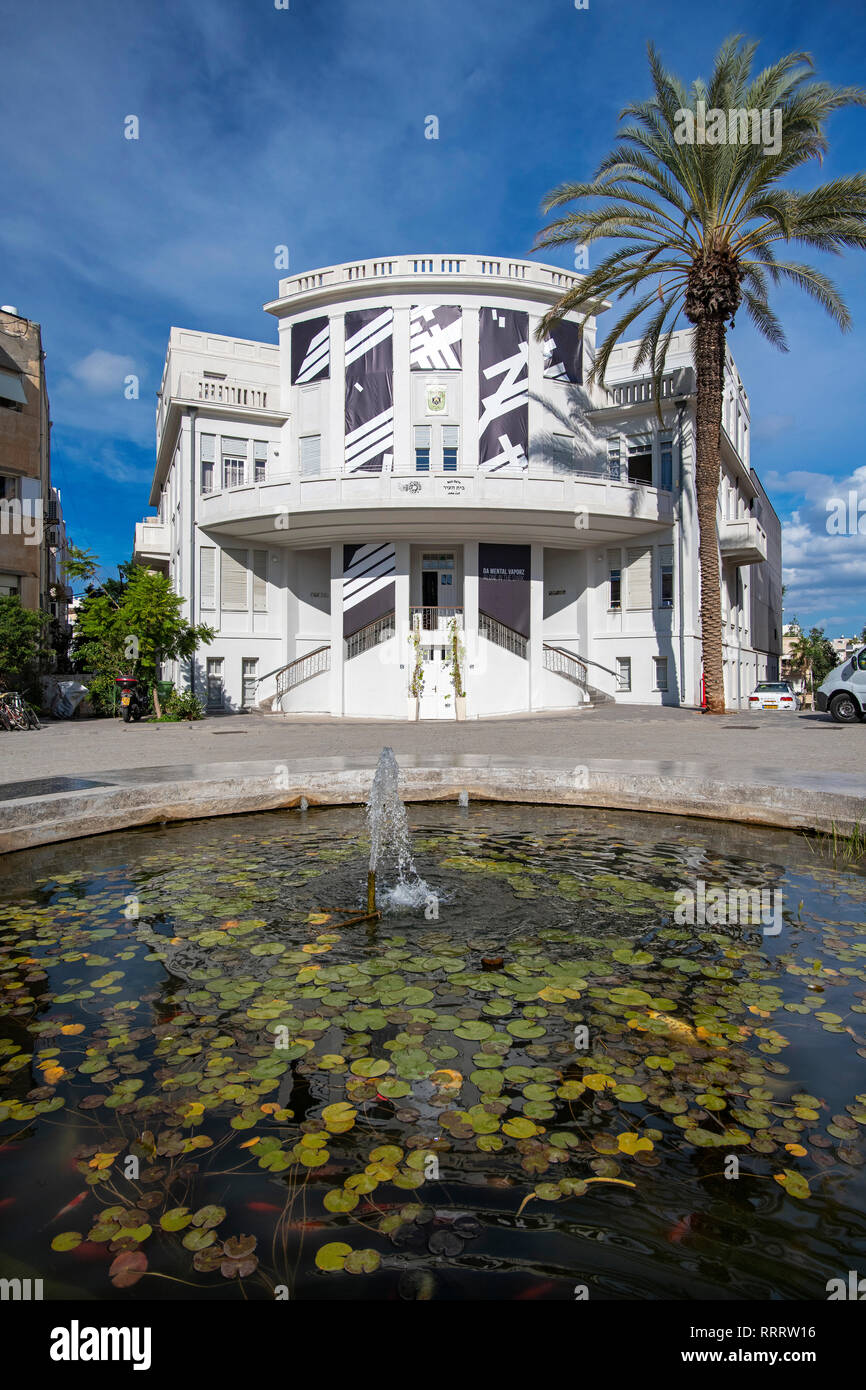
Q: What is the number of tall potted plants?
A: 2